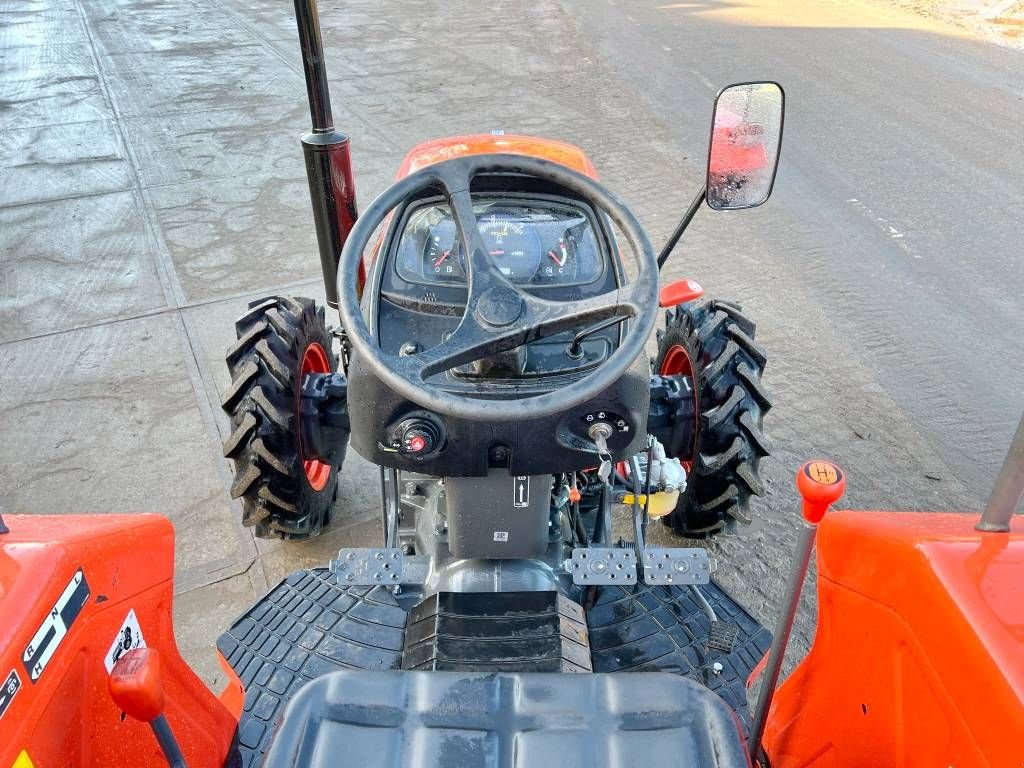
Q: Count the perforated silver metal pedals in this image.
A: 3